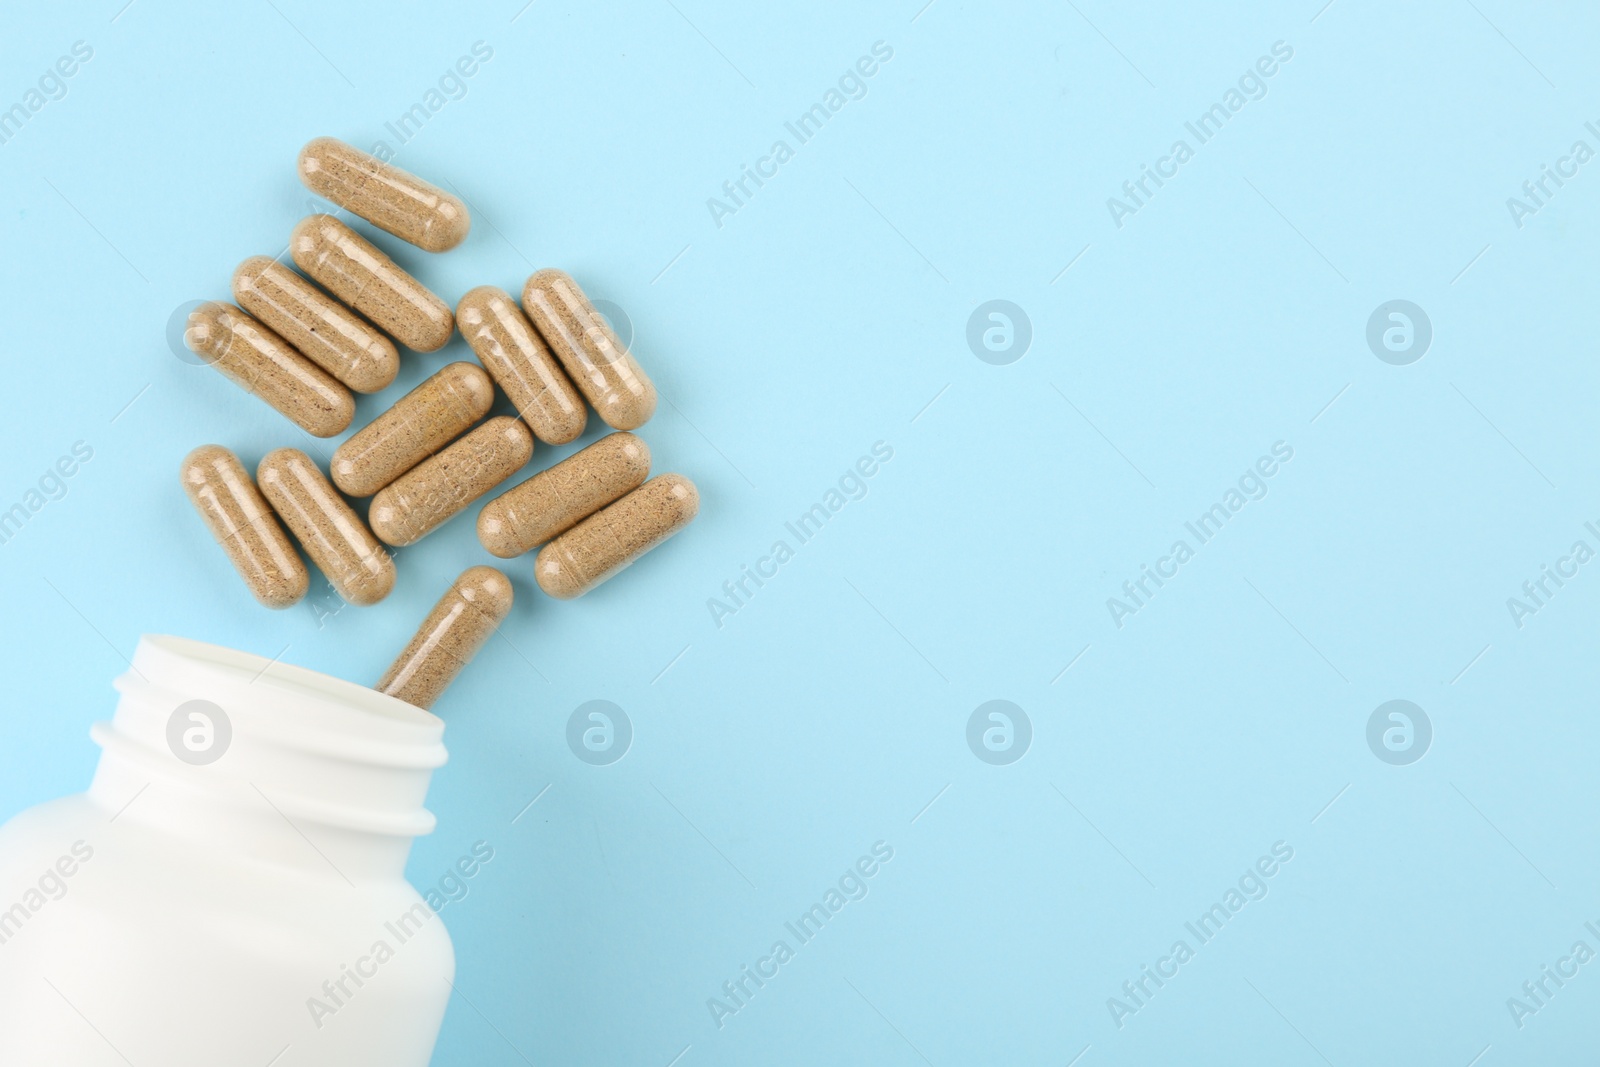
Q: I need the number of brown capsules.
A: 13